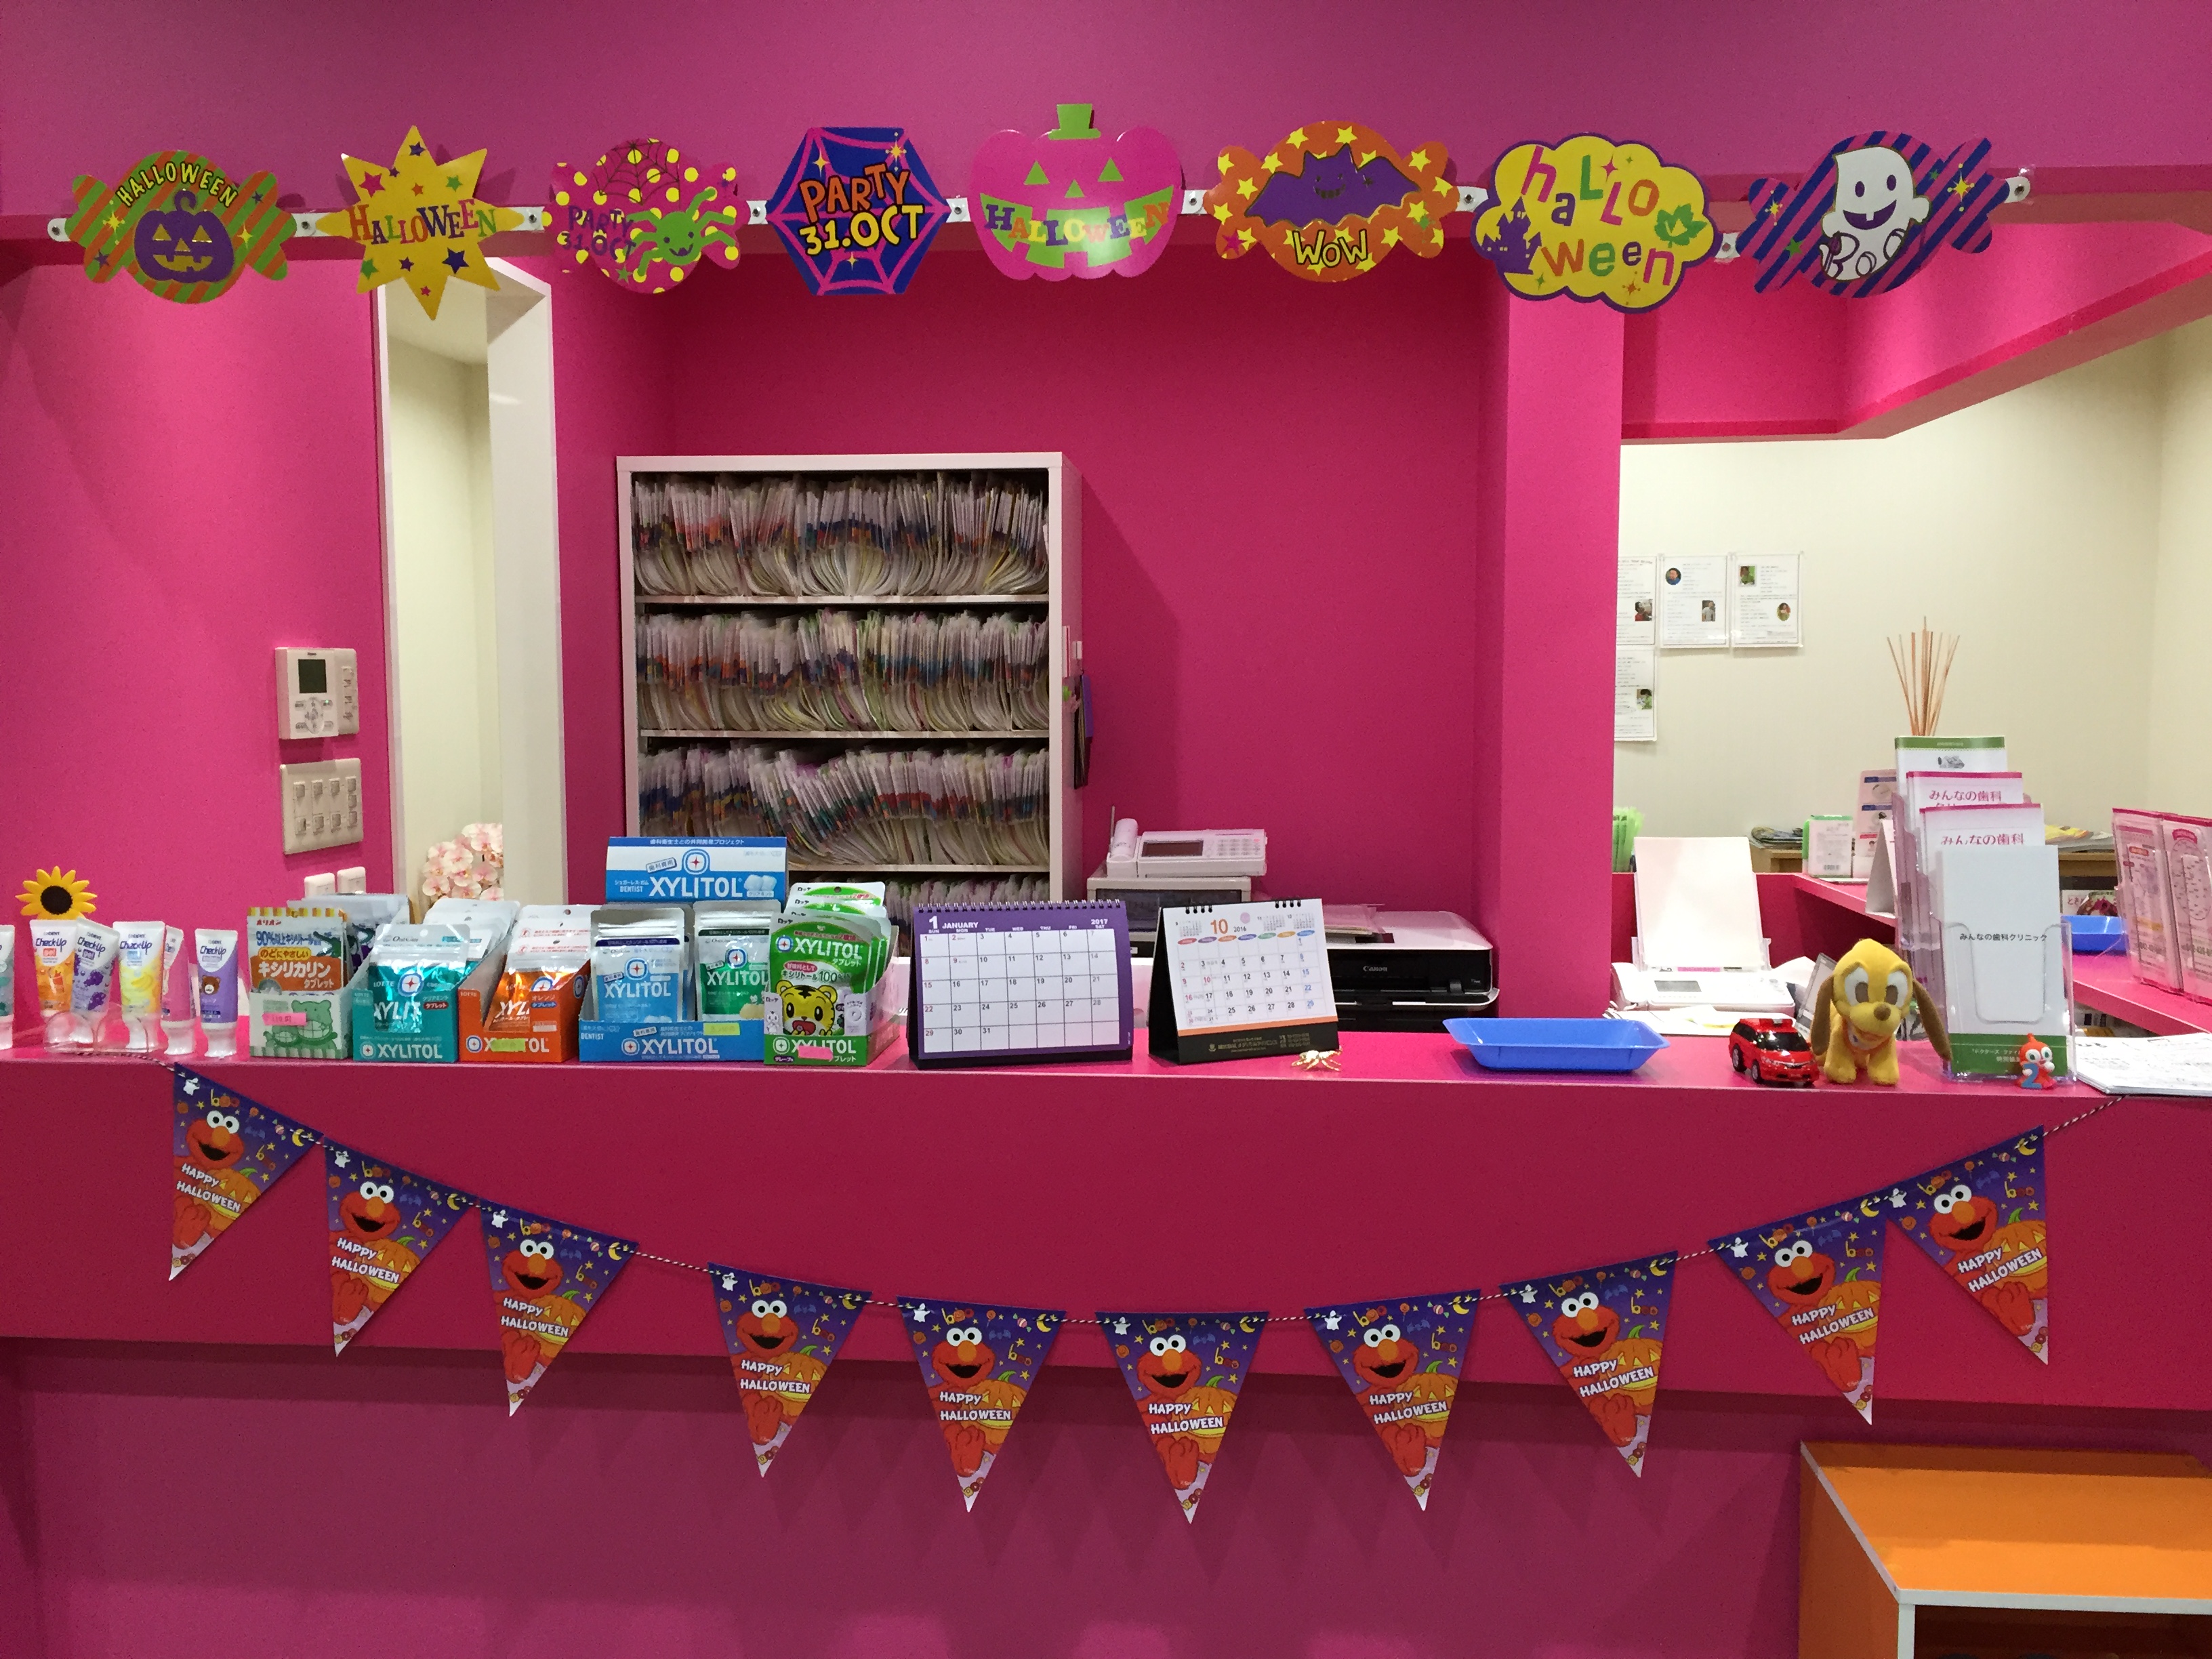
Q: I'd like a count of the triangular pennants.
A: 10